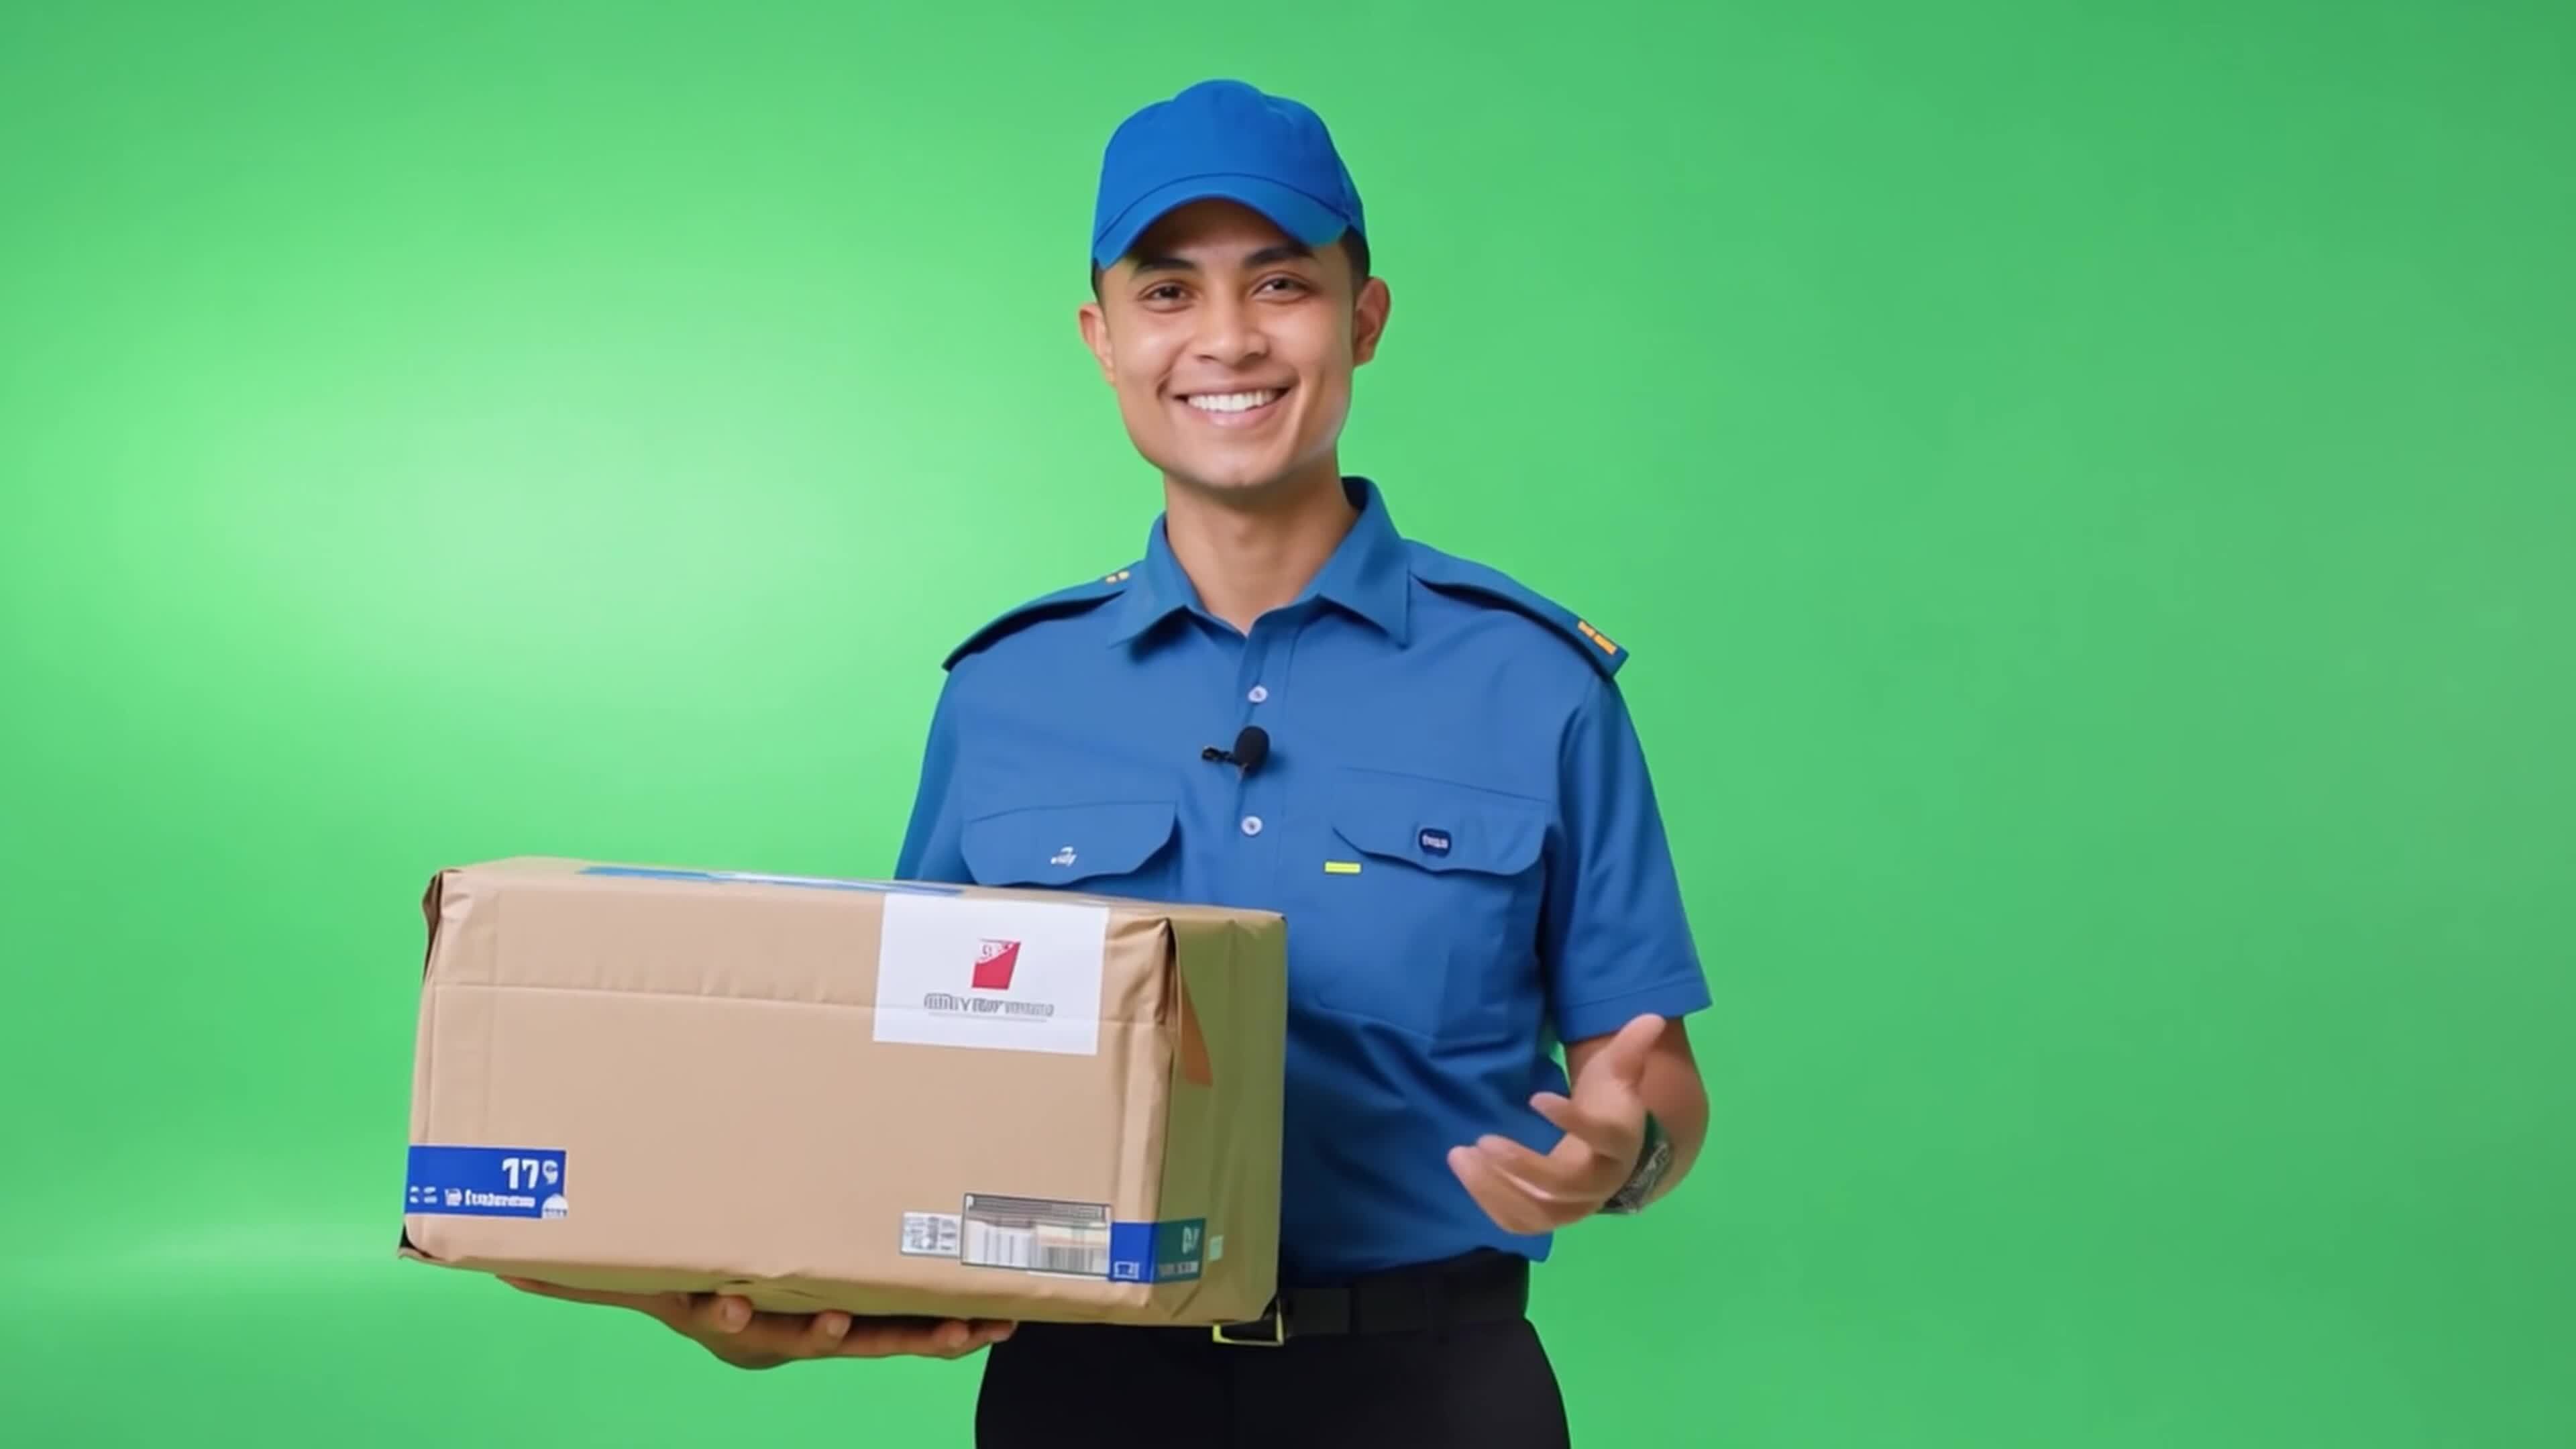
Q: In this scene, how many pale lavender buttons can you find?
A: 2